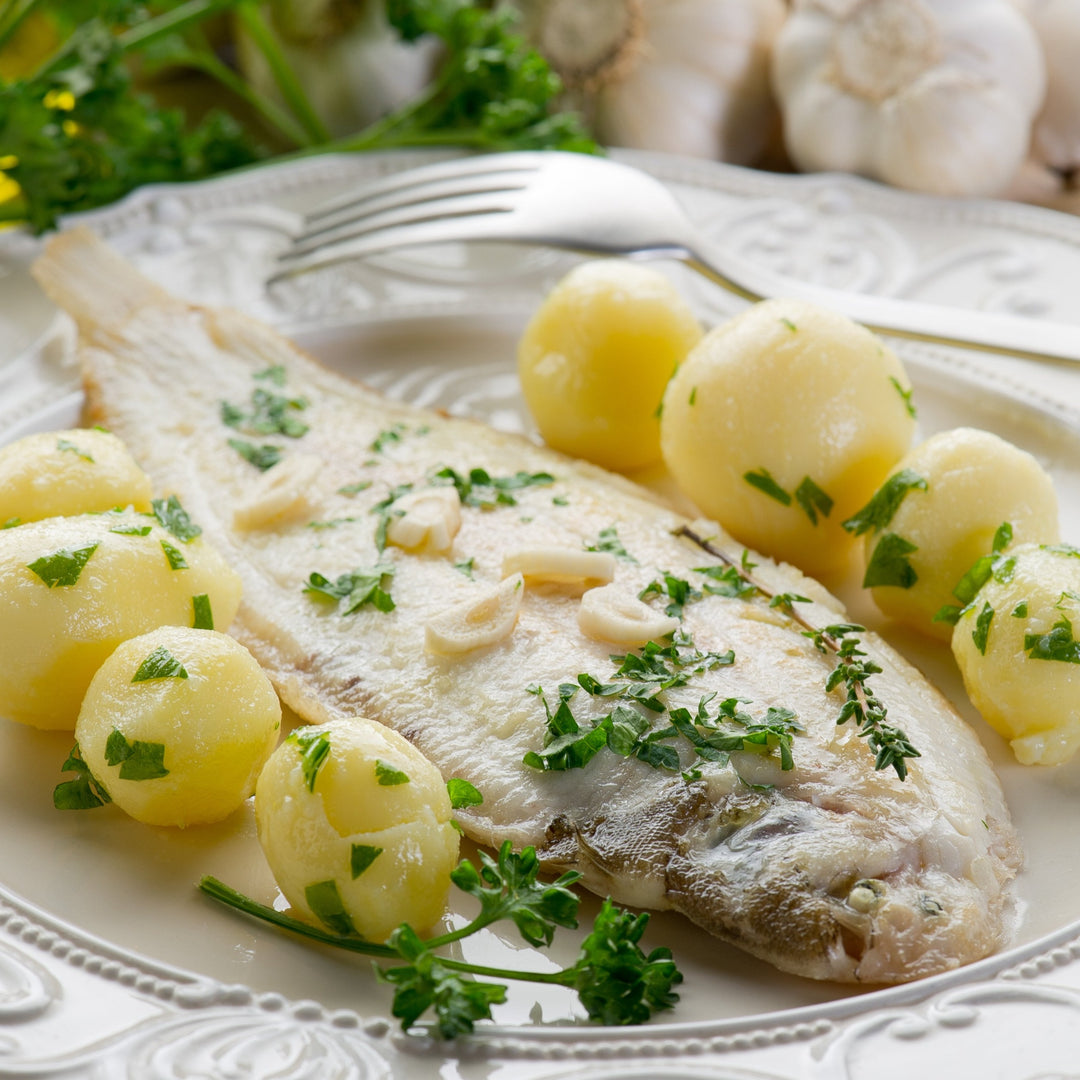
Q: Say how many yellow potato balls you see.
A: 8